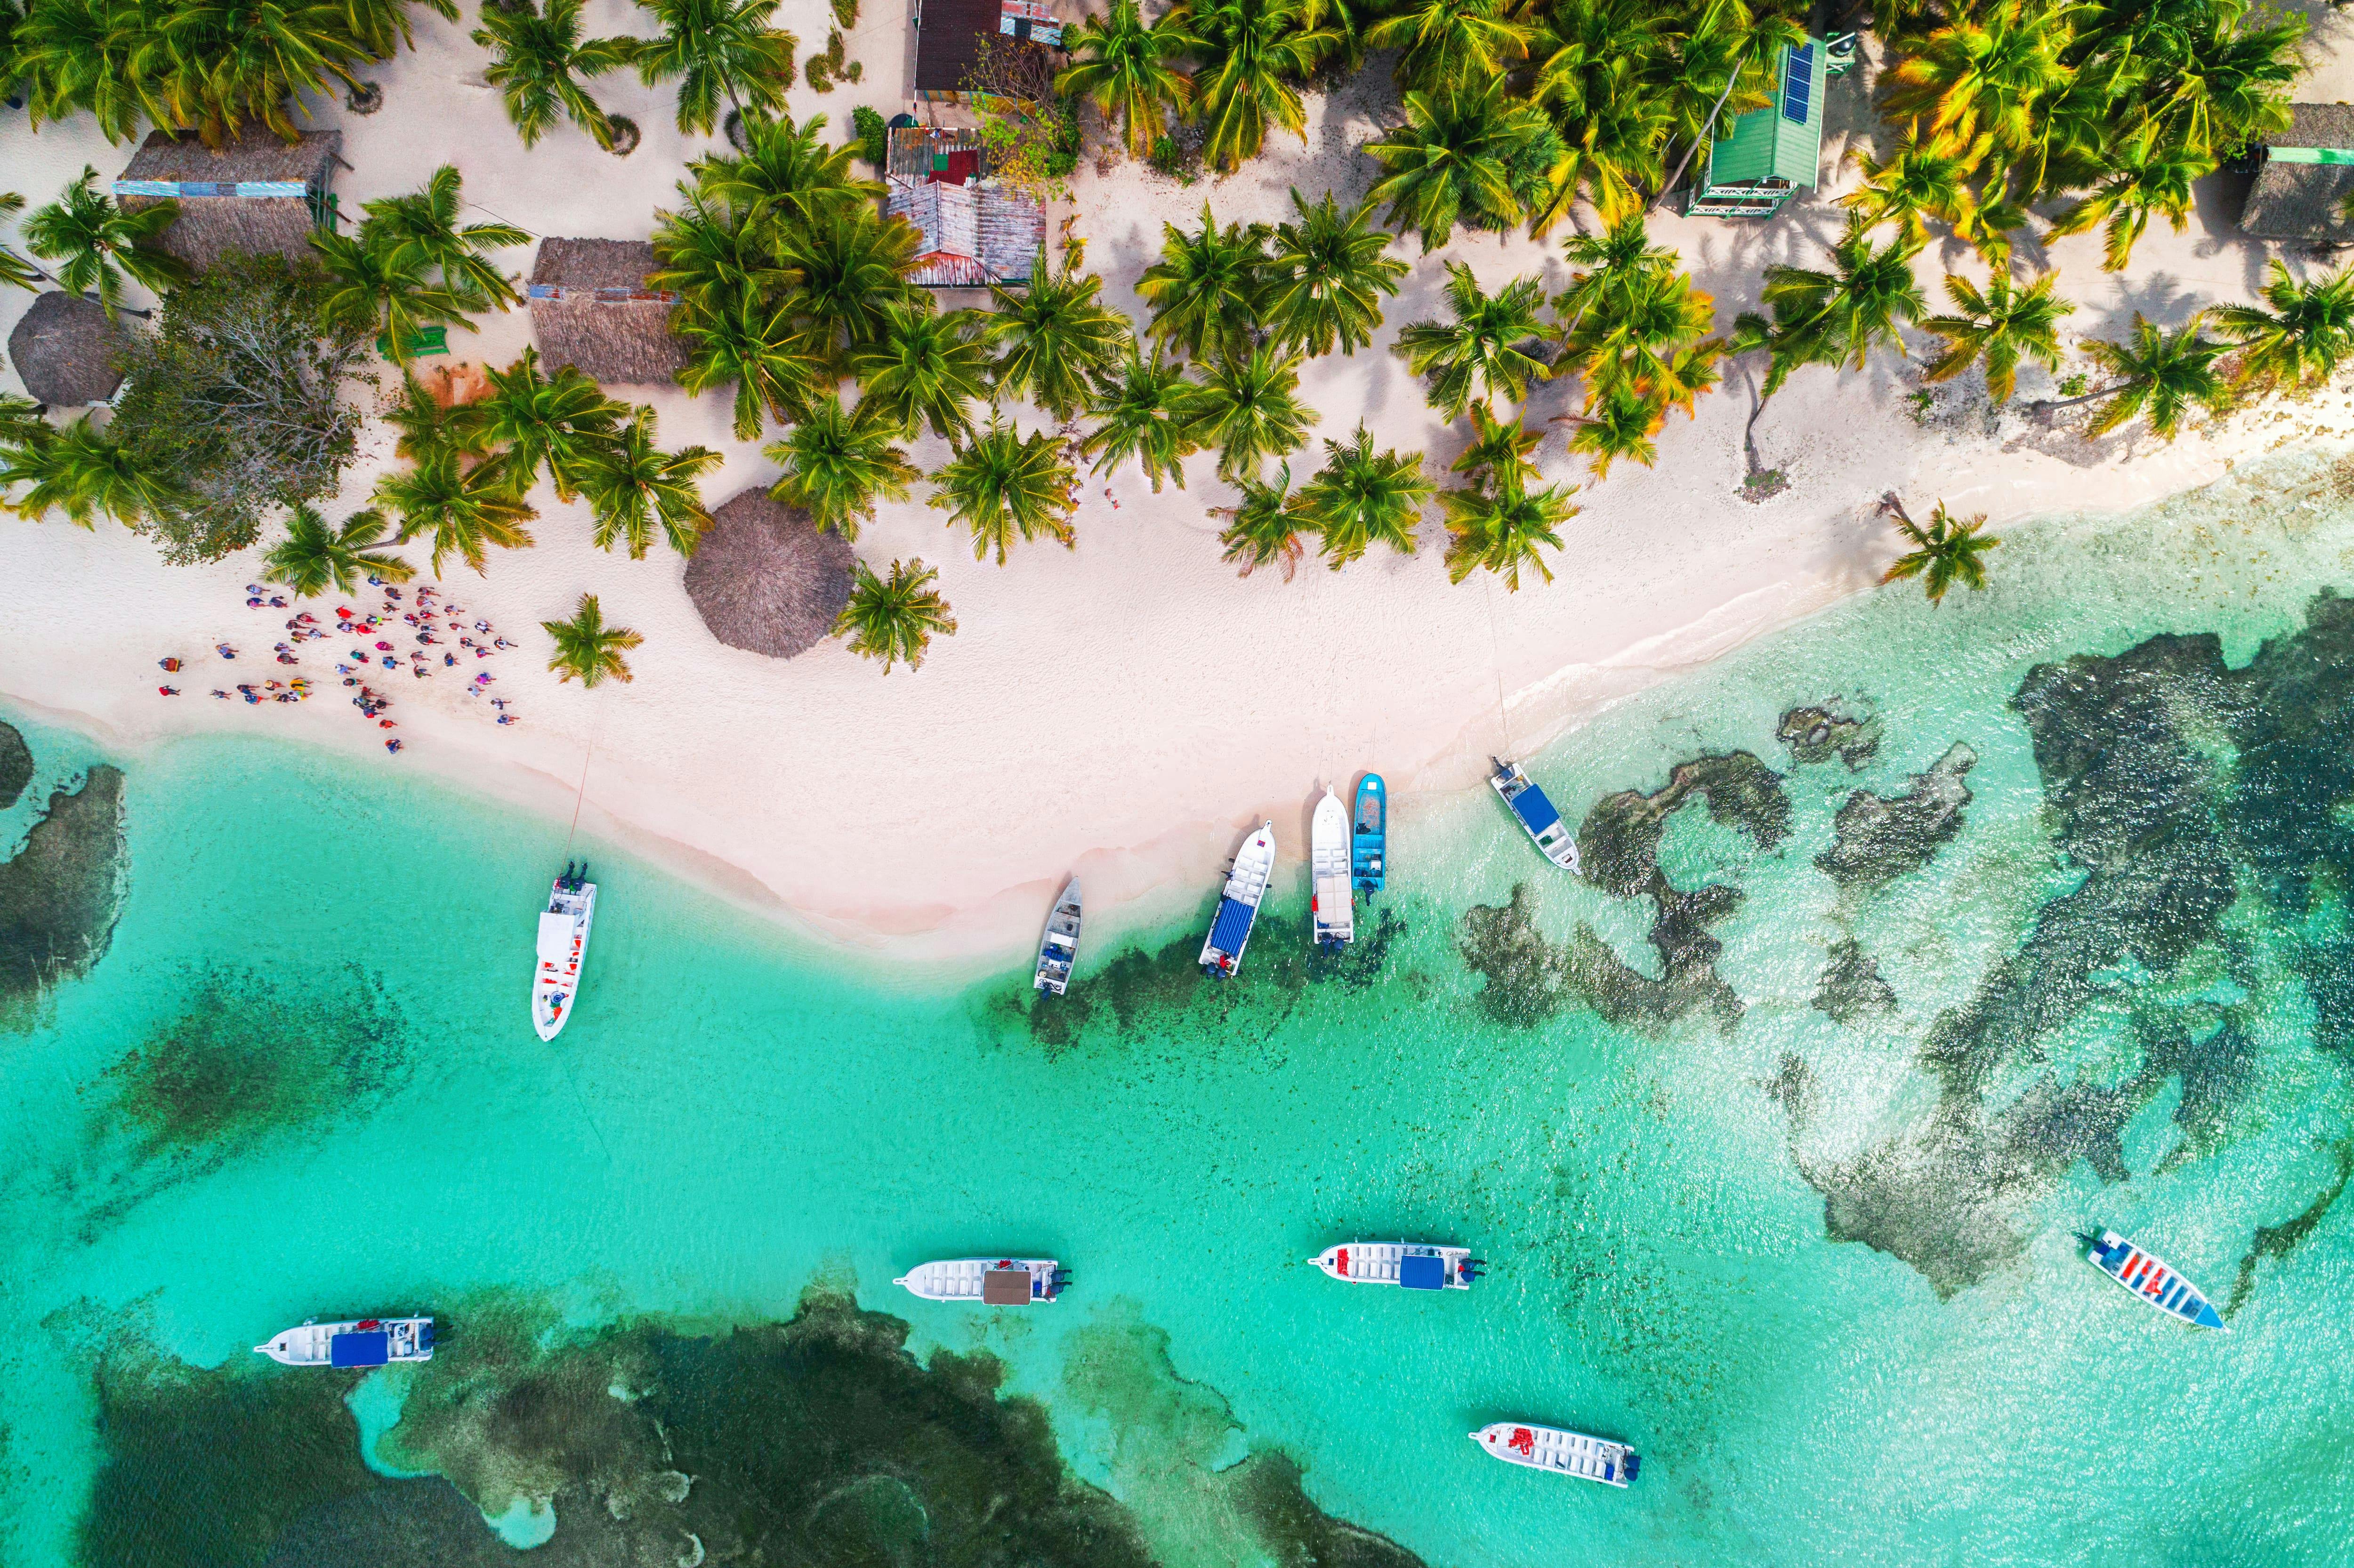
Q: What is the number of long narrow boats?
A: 11